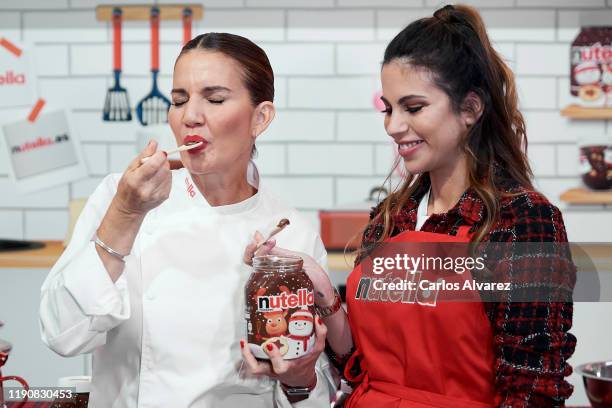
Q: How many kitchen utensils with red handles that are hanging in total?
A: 3